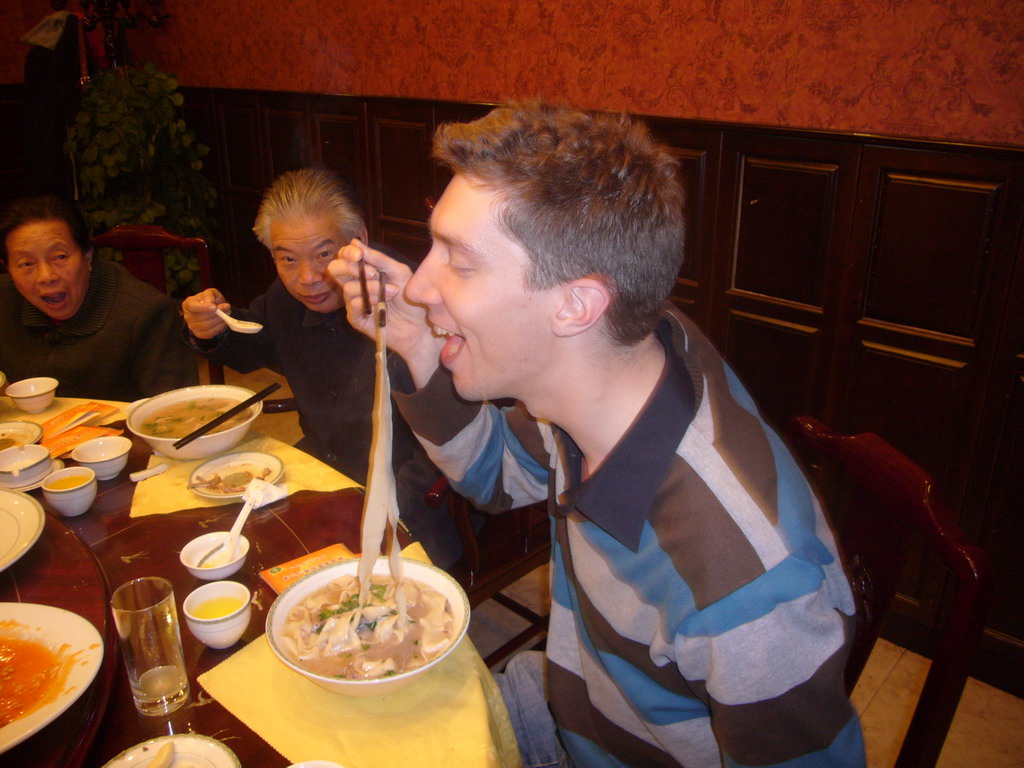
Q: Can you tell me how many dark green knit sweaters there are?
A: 1